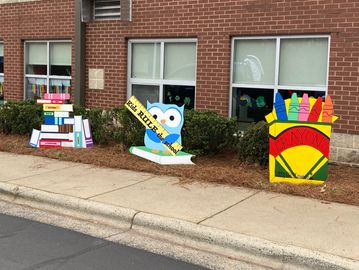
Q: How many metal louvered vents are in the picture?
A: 1